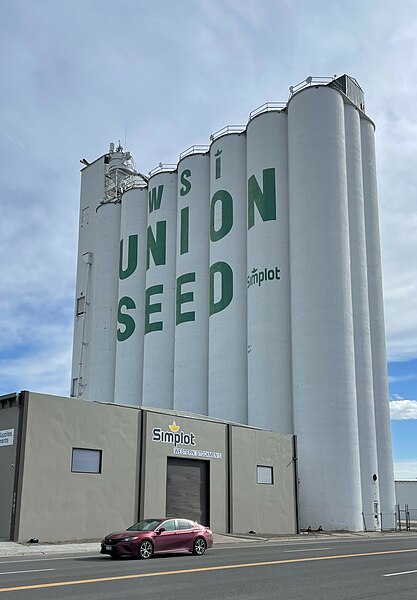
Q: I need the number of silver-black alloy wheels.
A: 2